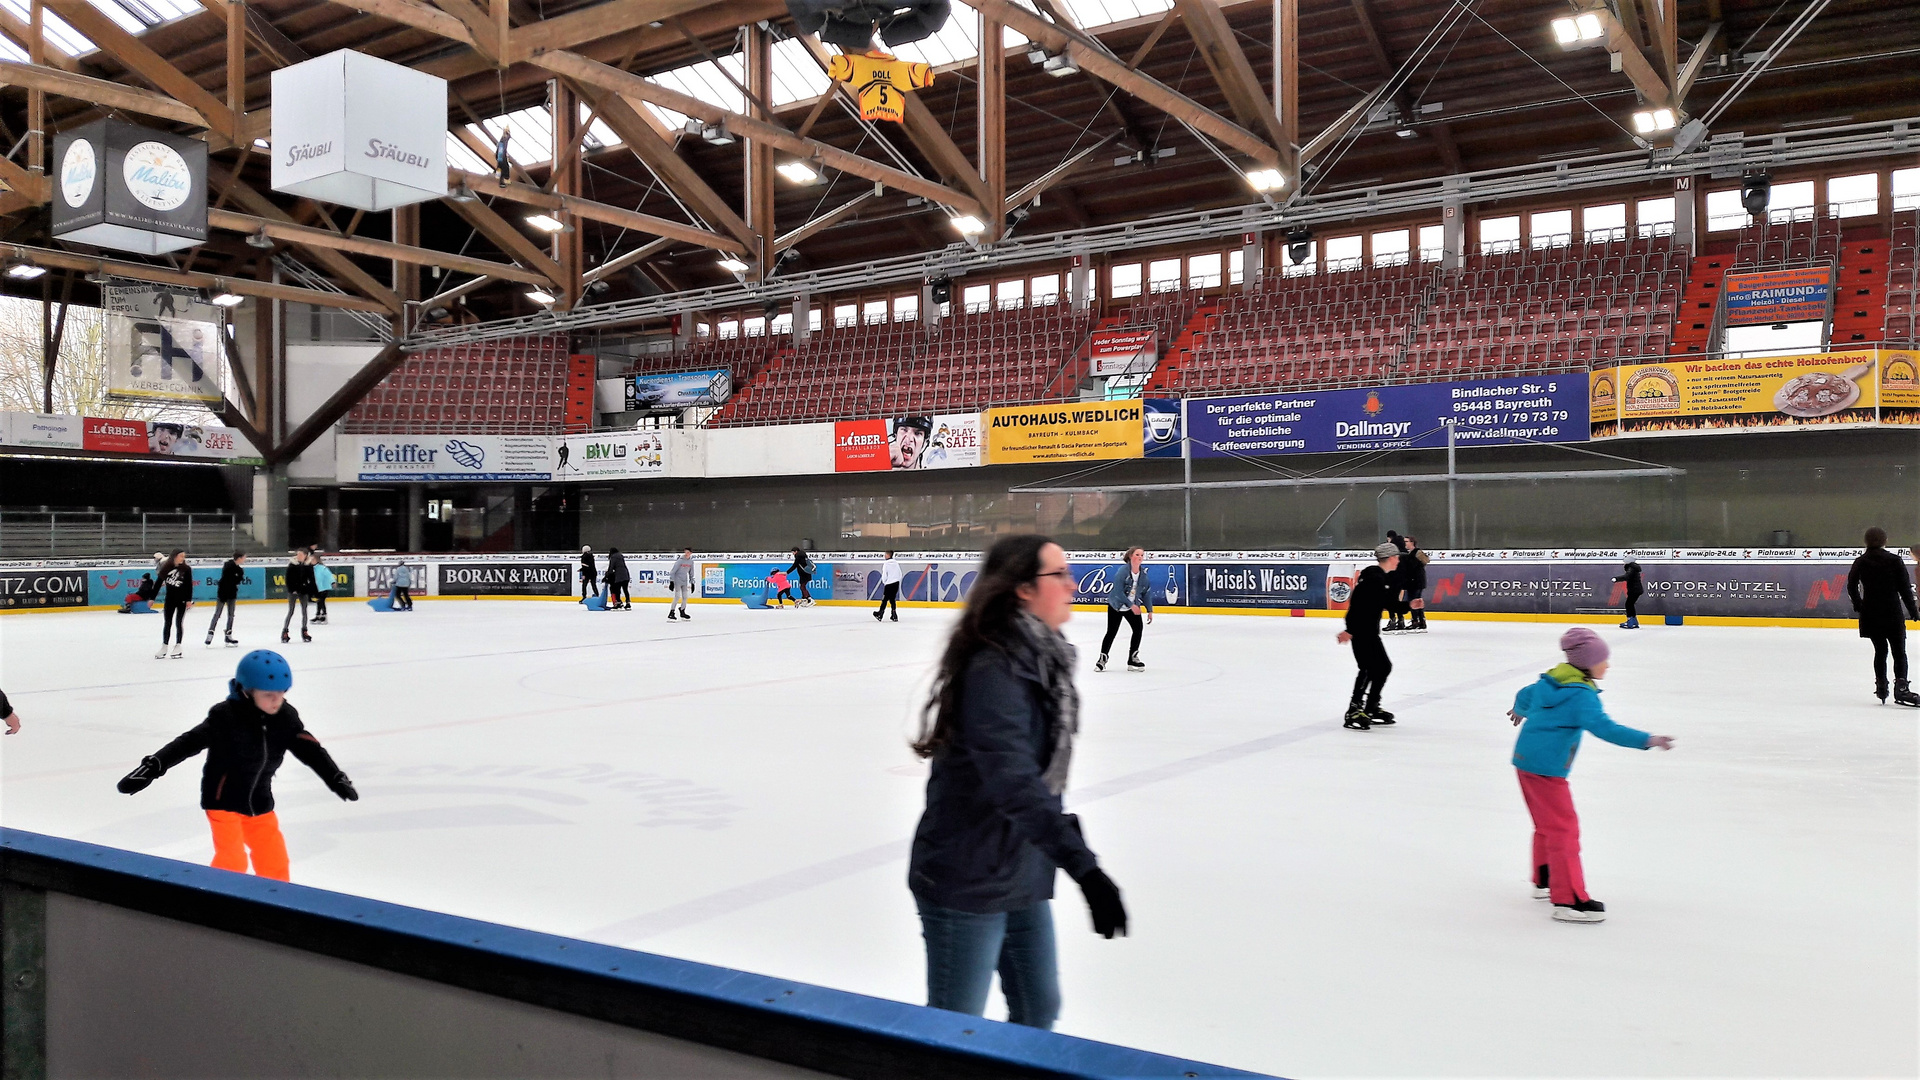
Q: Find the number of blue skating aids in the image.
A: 4